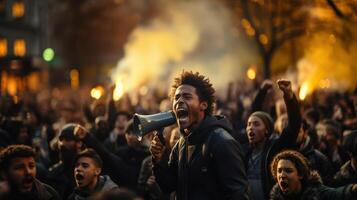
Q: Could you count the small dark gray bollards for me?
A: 0